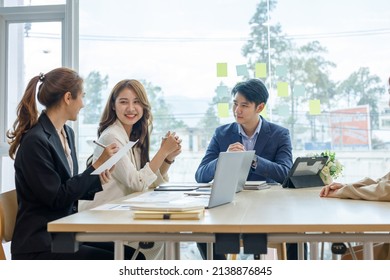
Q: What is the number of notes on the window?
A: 11